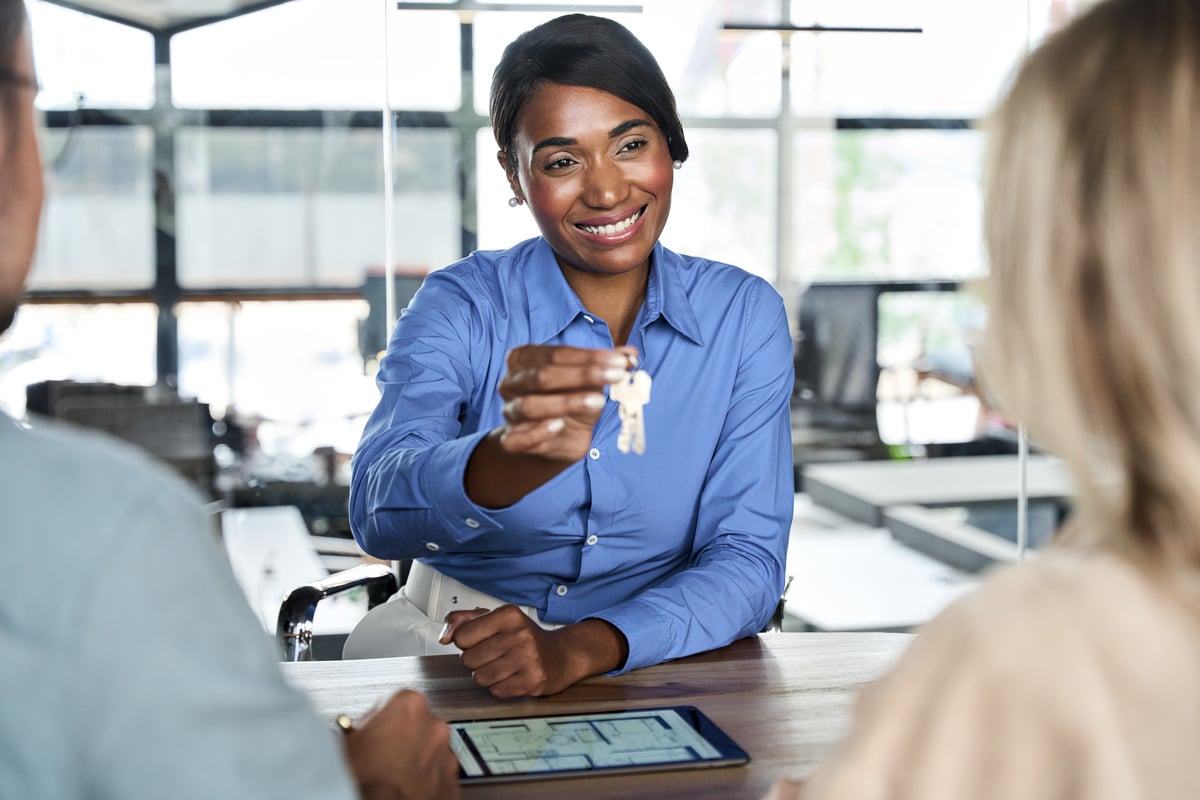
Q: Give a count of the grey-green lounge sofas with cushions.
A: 0